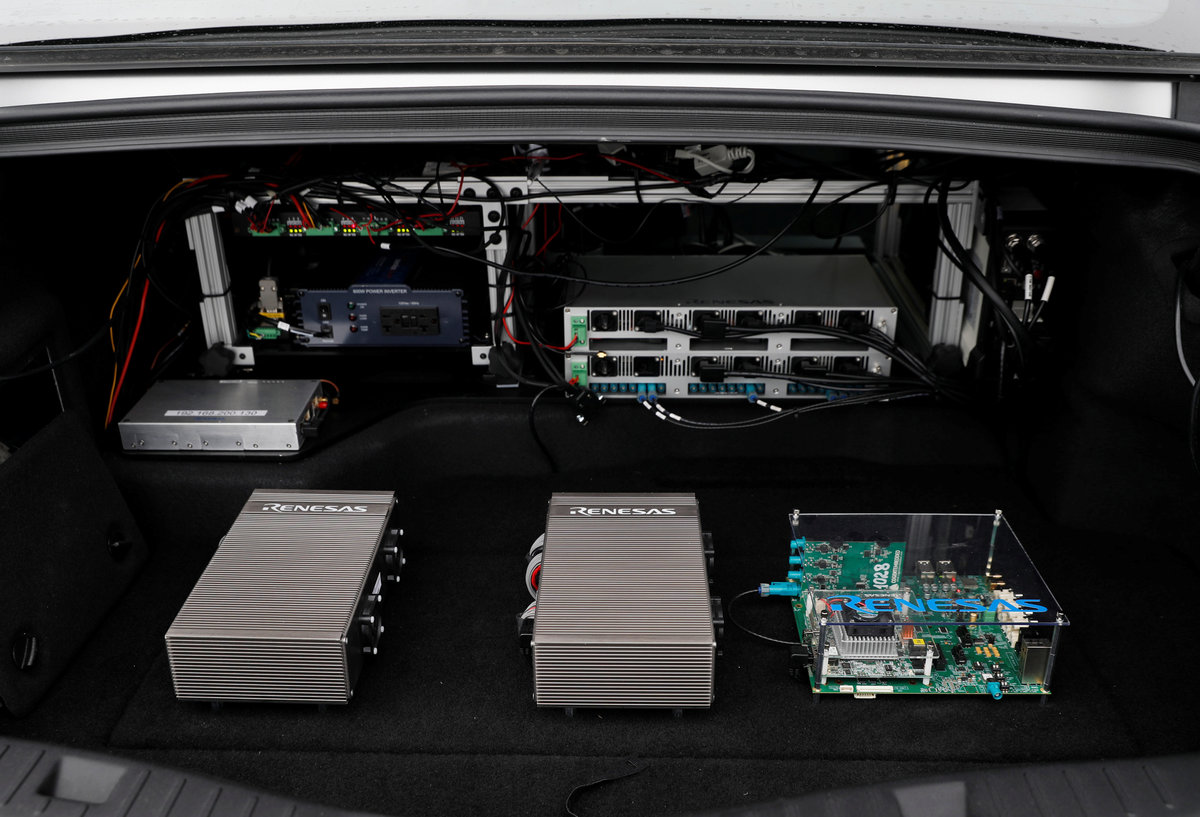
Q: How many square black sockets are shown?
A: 12